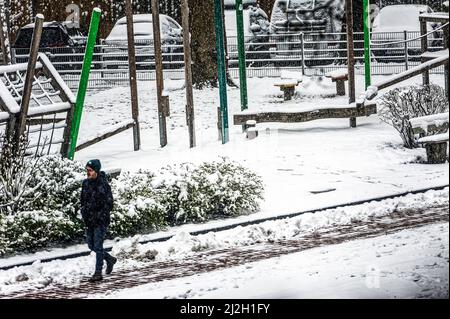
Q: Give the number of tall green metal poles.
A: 4